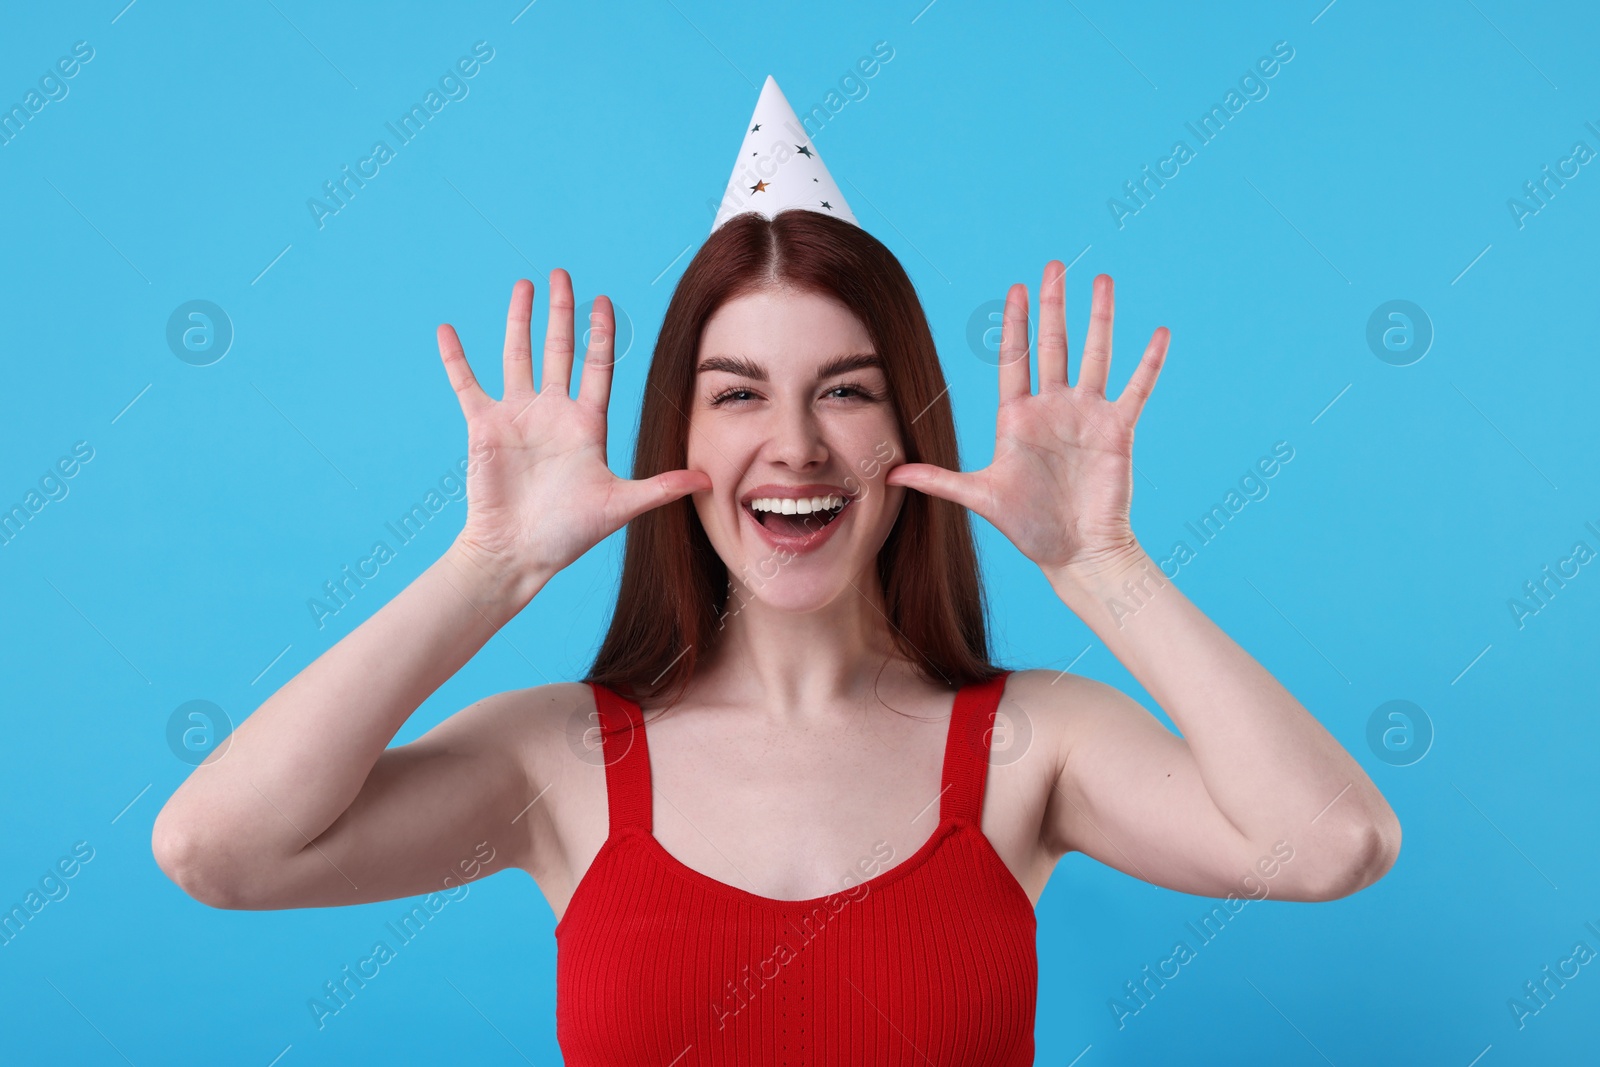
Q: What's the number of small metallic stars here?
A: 6